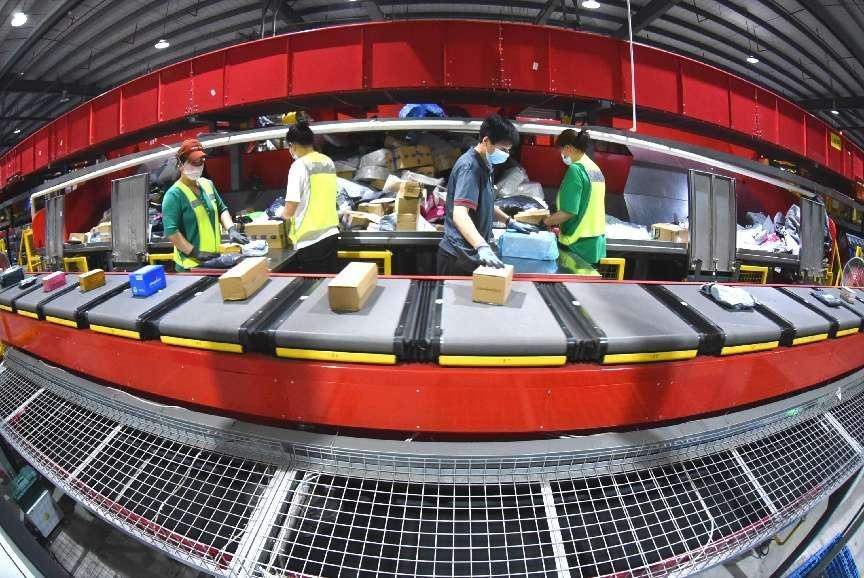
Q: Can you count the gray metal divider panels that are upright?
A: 4